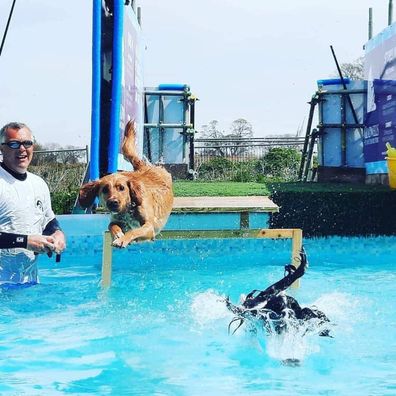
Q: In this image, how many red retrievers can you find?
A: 1